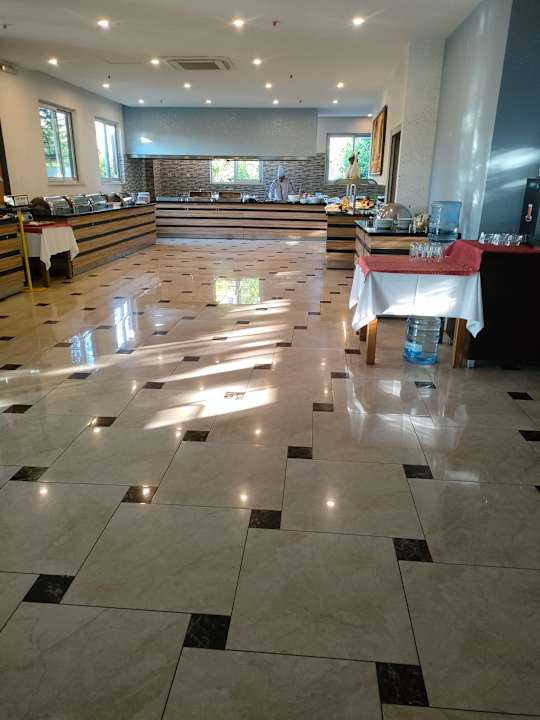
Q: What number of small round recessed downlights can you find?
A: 15